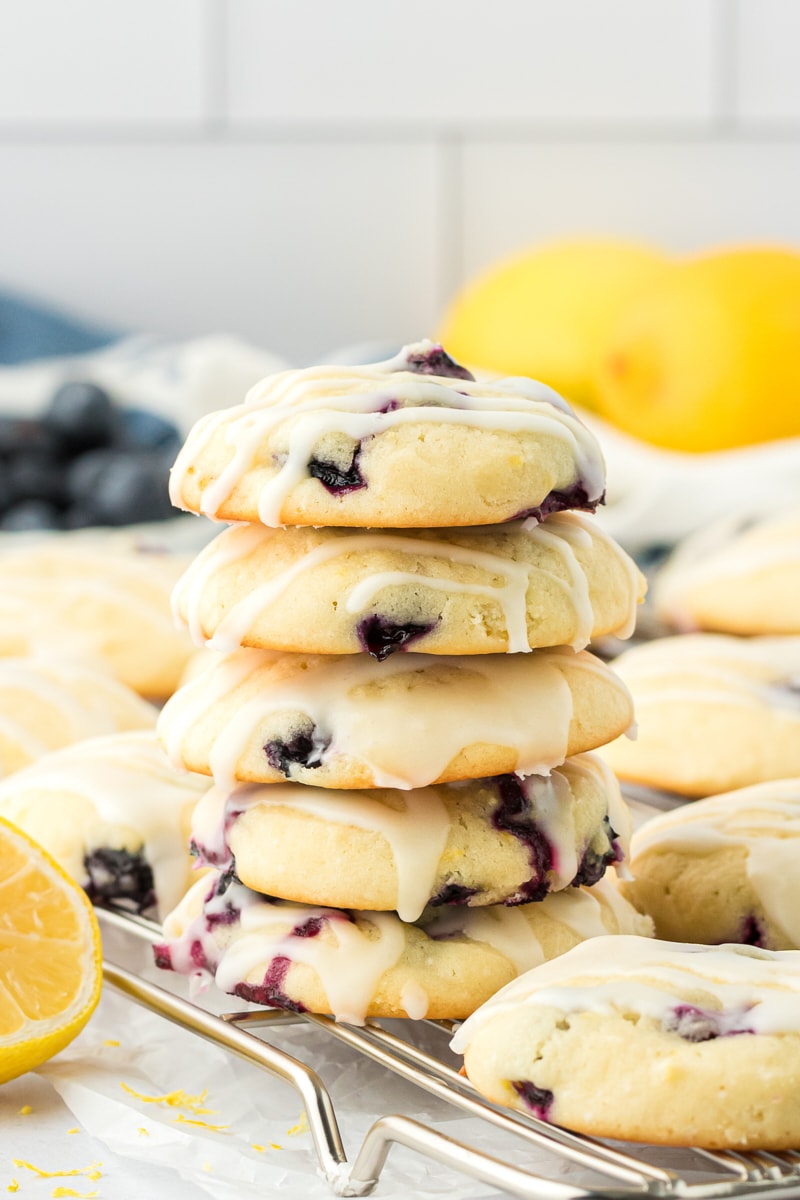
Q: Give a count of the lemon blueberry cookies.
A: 12